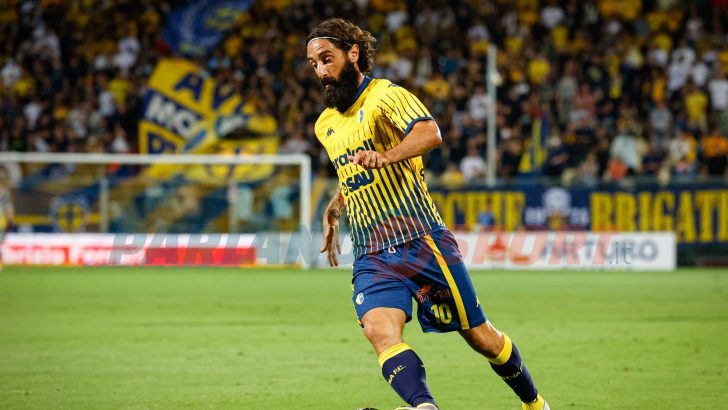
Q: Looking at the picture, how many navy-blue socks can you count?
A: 2